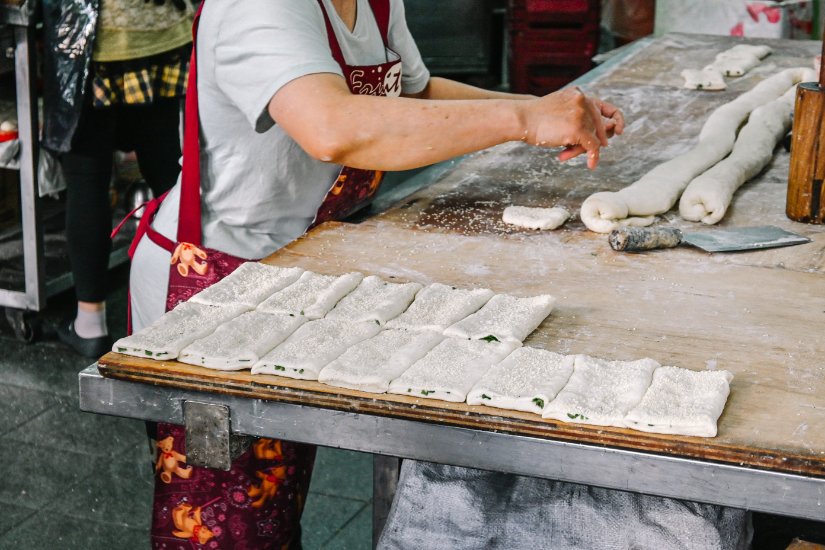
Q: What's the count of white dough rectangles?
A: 13